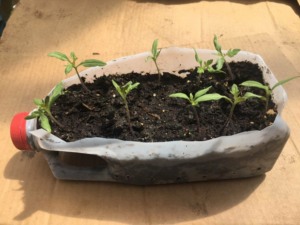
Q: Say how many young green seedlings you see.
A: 9